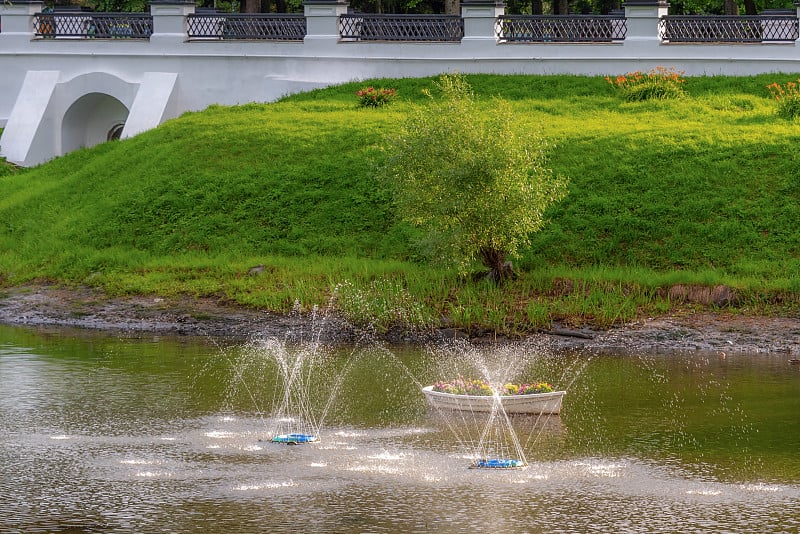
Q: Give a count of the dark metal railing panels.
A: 5